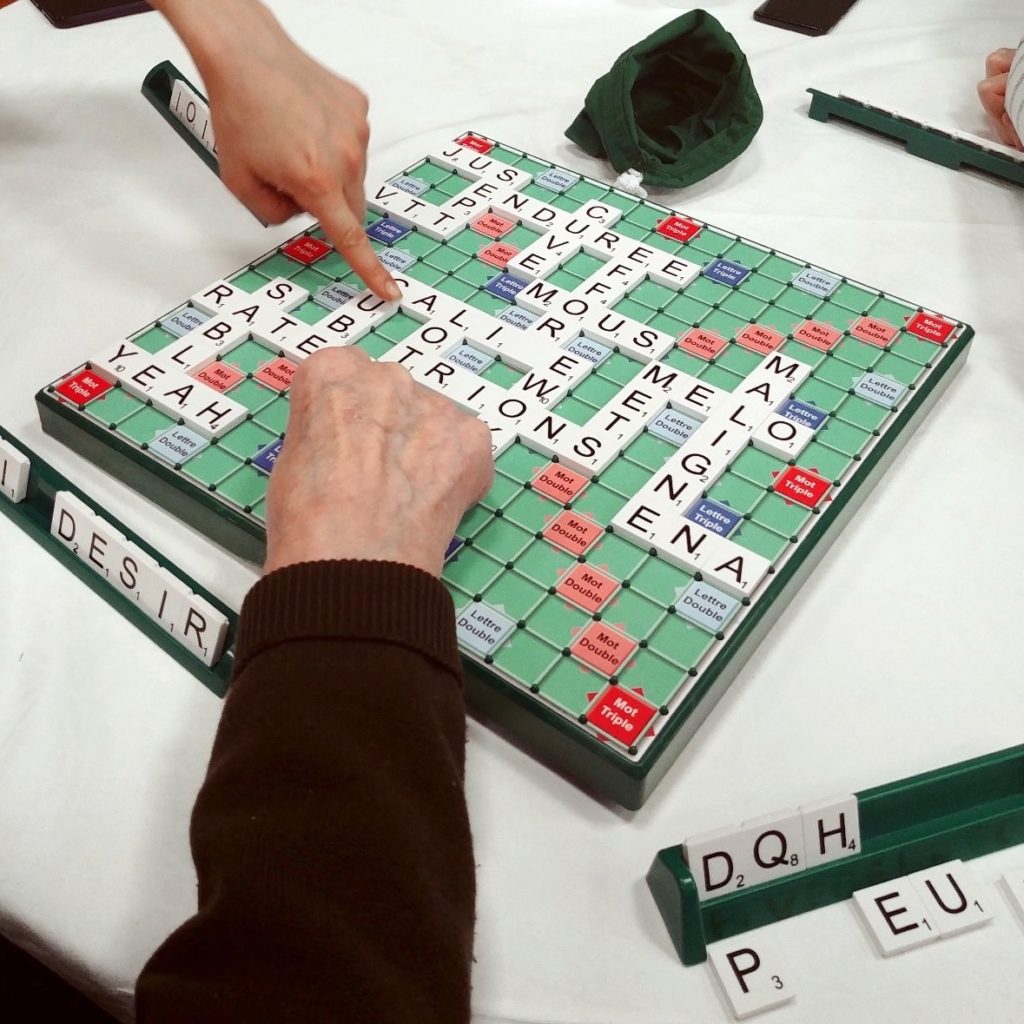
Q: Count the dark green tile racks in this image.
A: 4